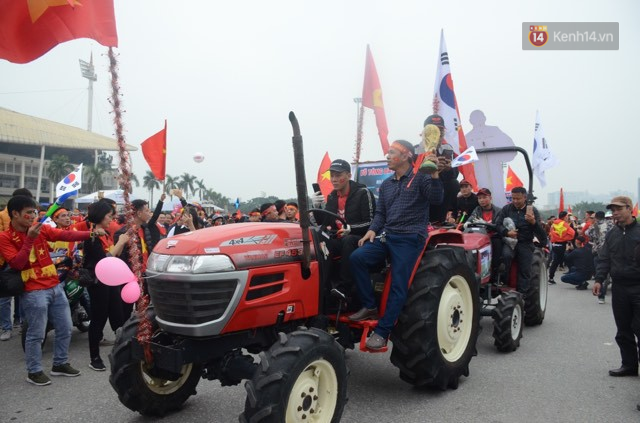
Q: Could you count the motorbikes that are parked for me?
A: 1